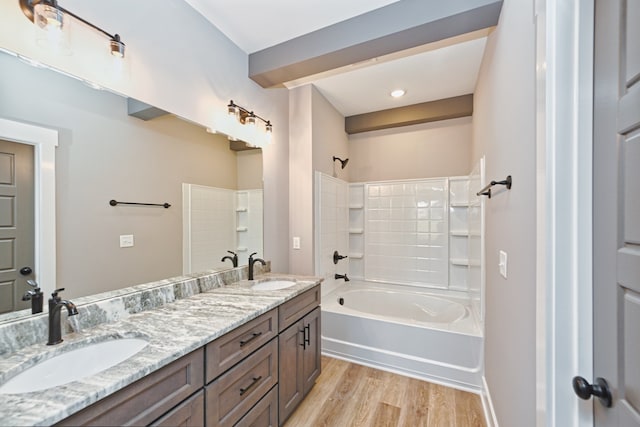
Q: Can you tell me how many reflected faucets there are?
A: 2